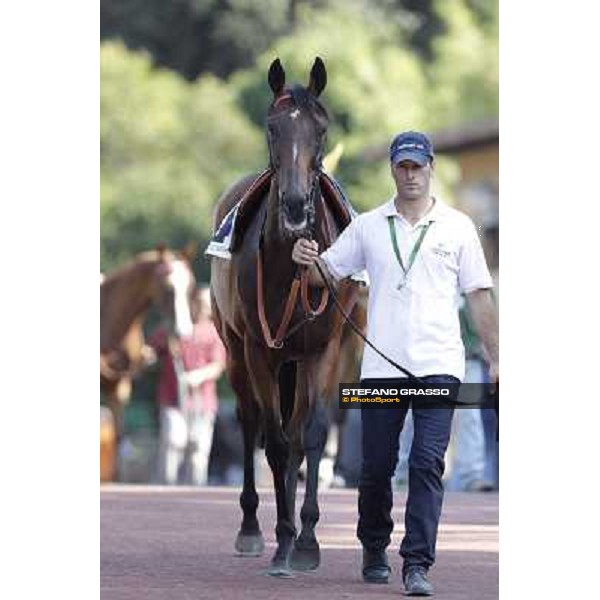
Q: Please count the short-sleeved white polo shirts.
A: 1